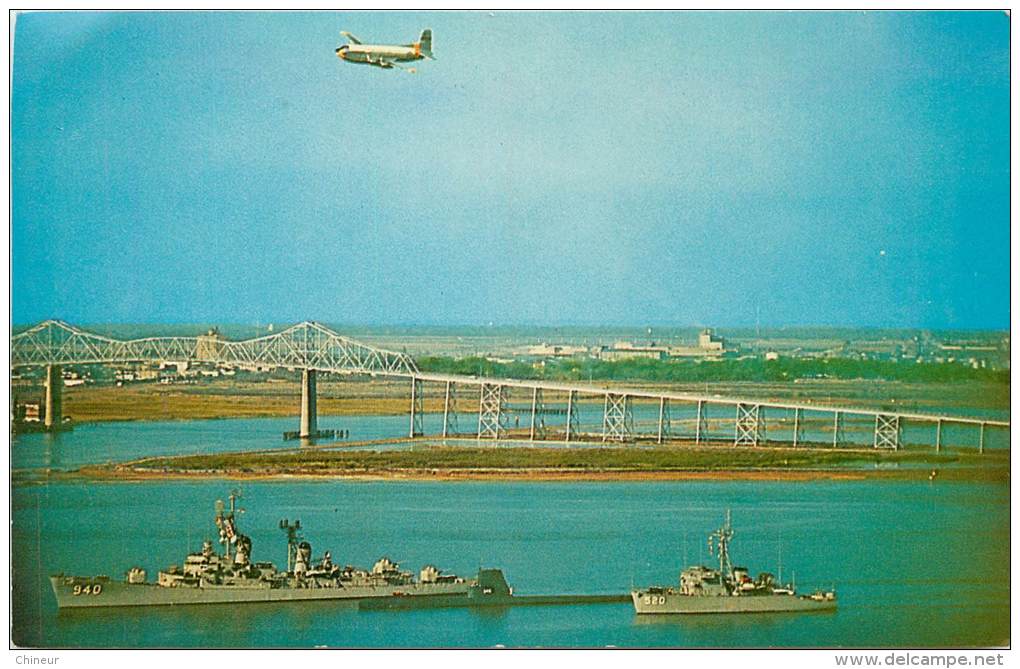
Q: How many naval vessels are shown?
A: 3